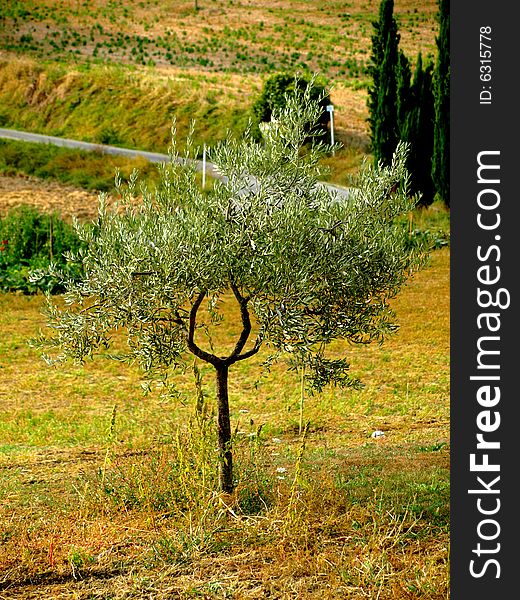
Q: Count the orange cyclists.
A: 0